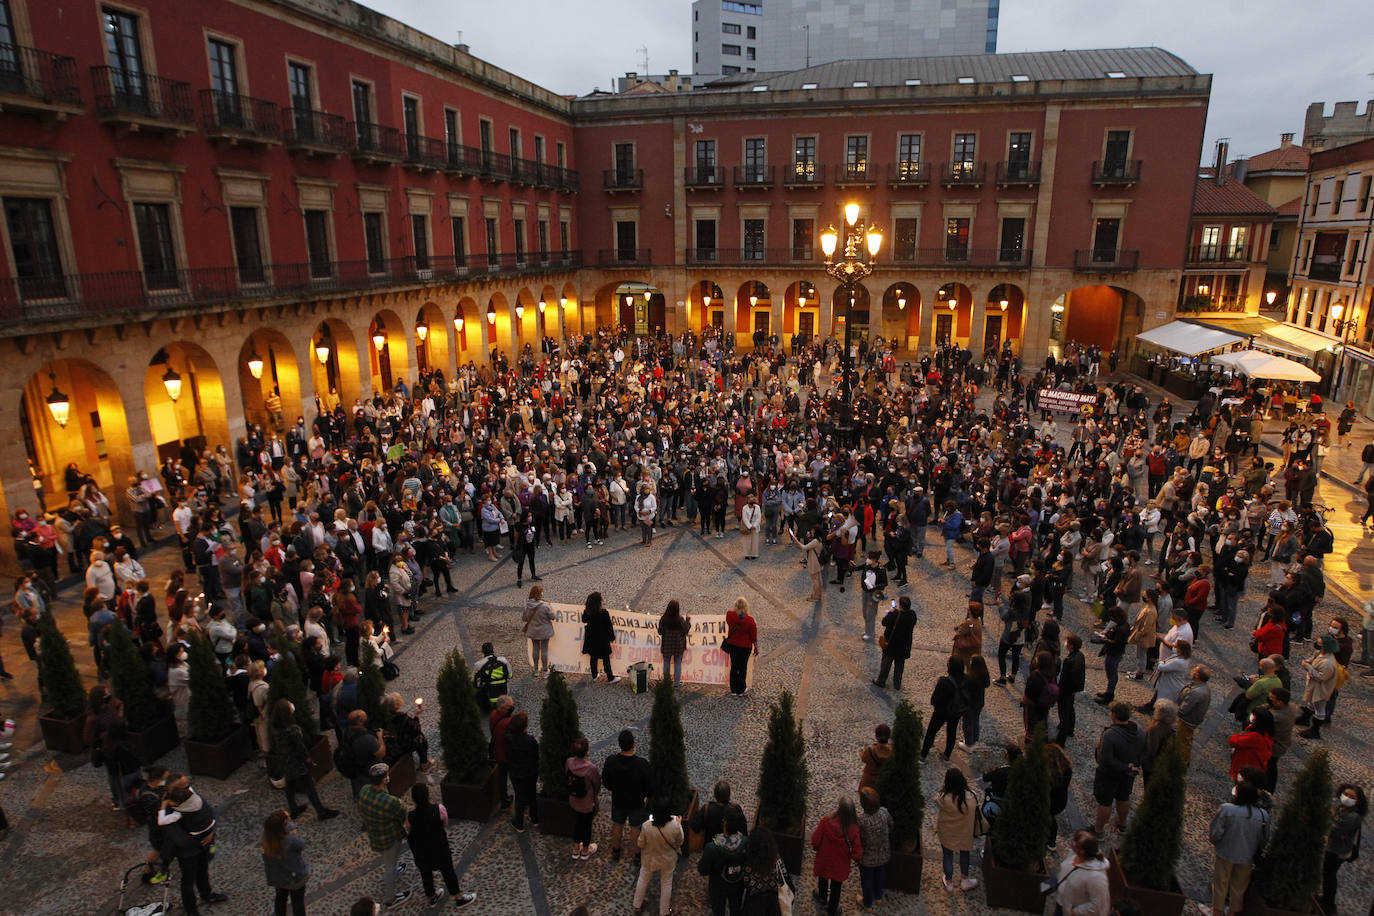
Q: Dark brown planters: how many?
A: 13